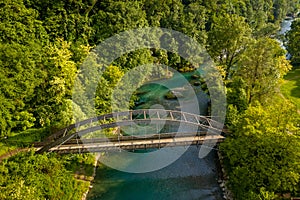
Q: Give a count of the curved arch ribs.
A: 2